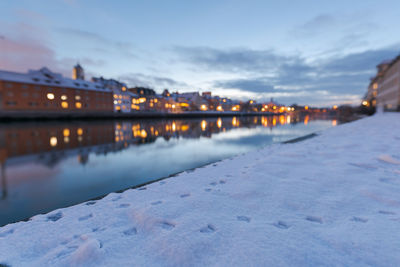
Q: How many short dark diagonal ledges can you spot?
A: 1